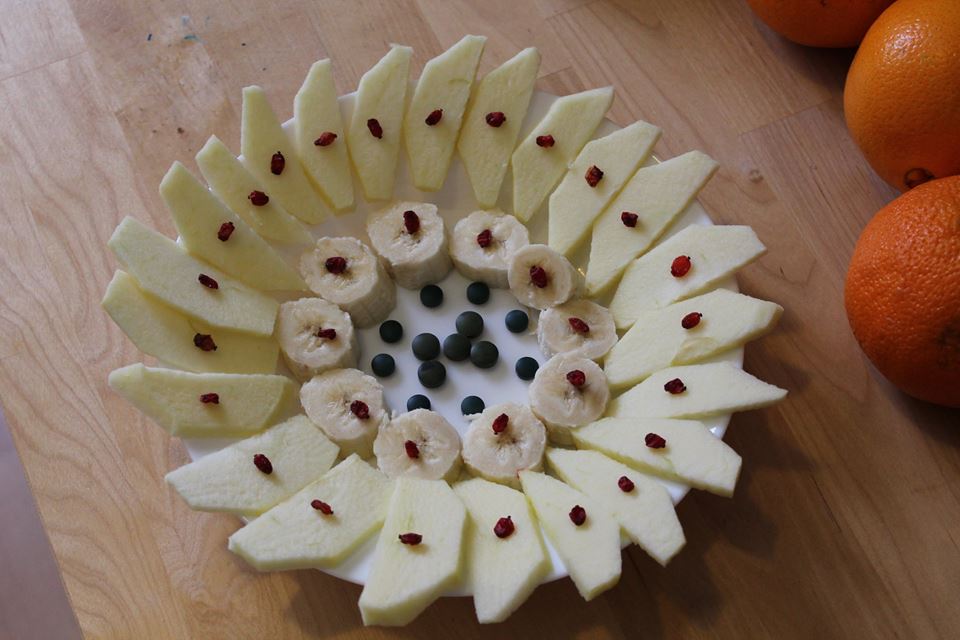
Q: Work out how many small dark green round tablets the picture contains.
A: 13